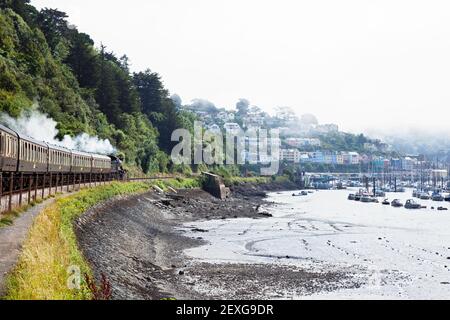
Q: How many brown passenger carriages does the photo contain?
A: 5